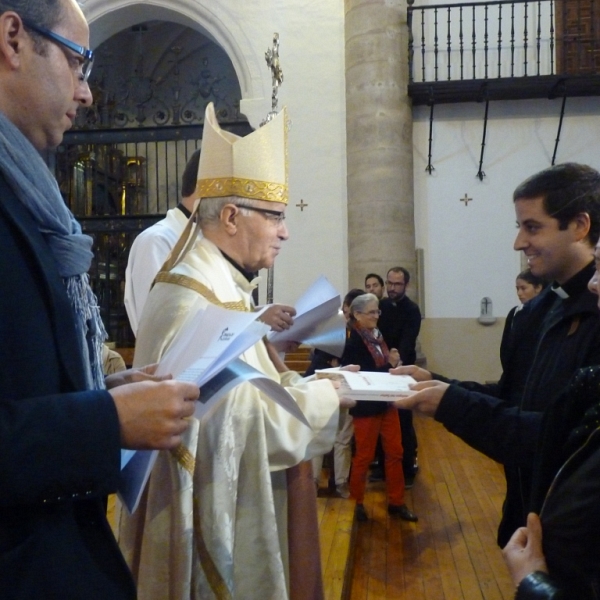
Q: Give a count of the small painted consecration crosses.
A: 2